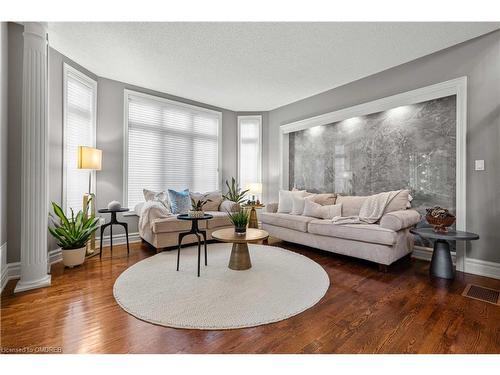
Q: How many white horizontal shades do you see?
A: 3